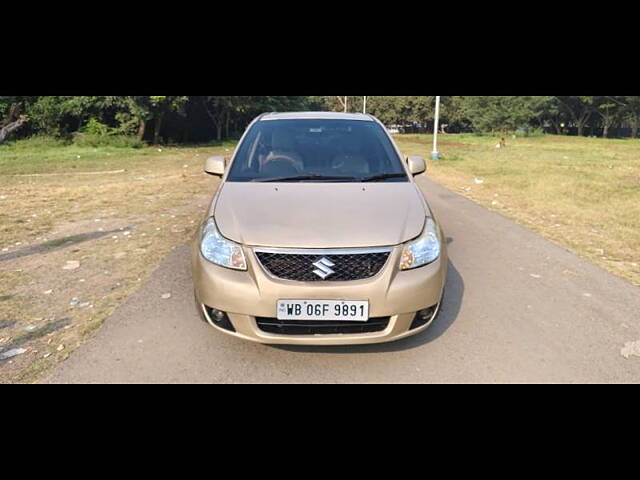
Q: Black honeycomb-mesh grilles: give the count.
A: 1